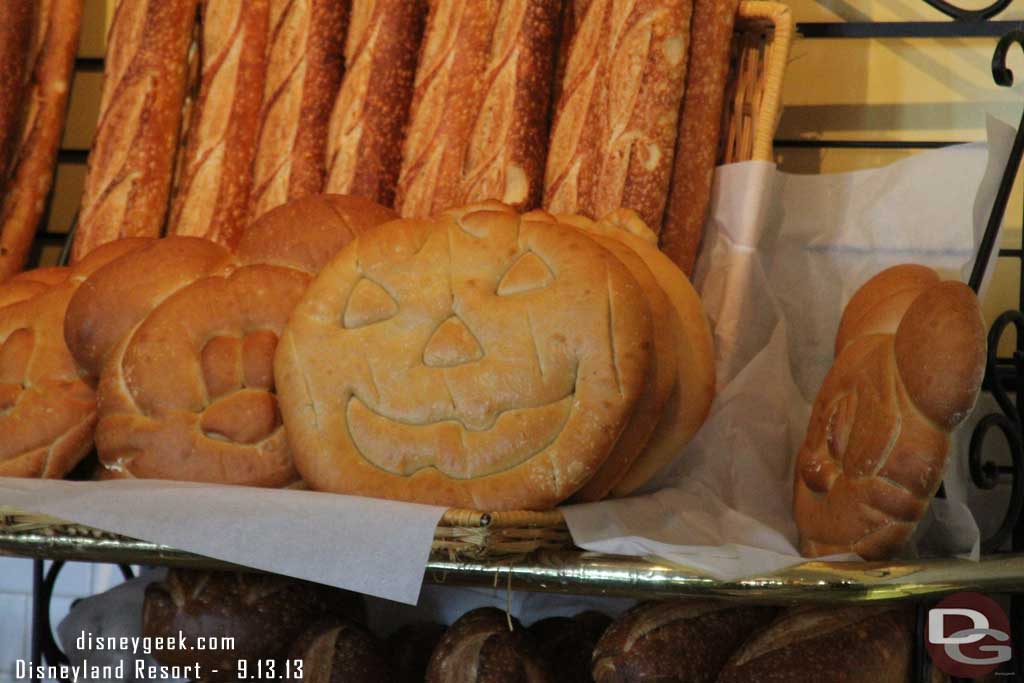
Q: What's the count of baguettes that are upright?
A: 11